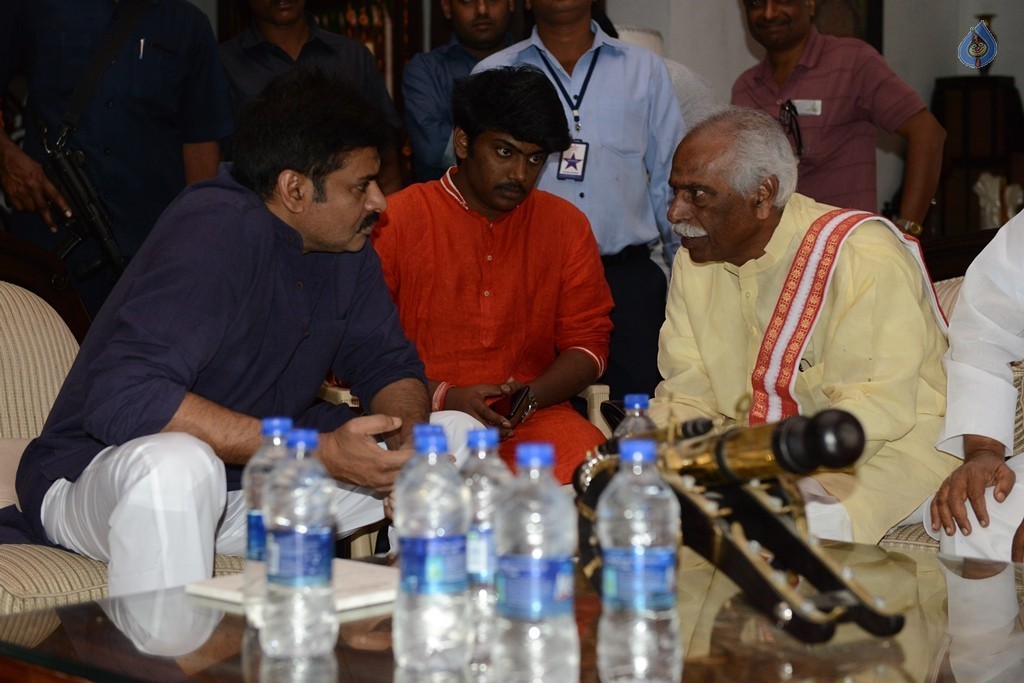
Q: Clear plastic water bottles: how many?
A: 8